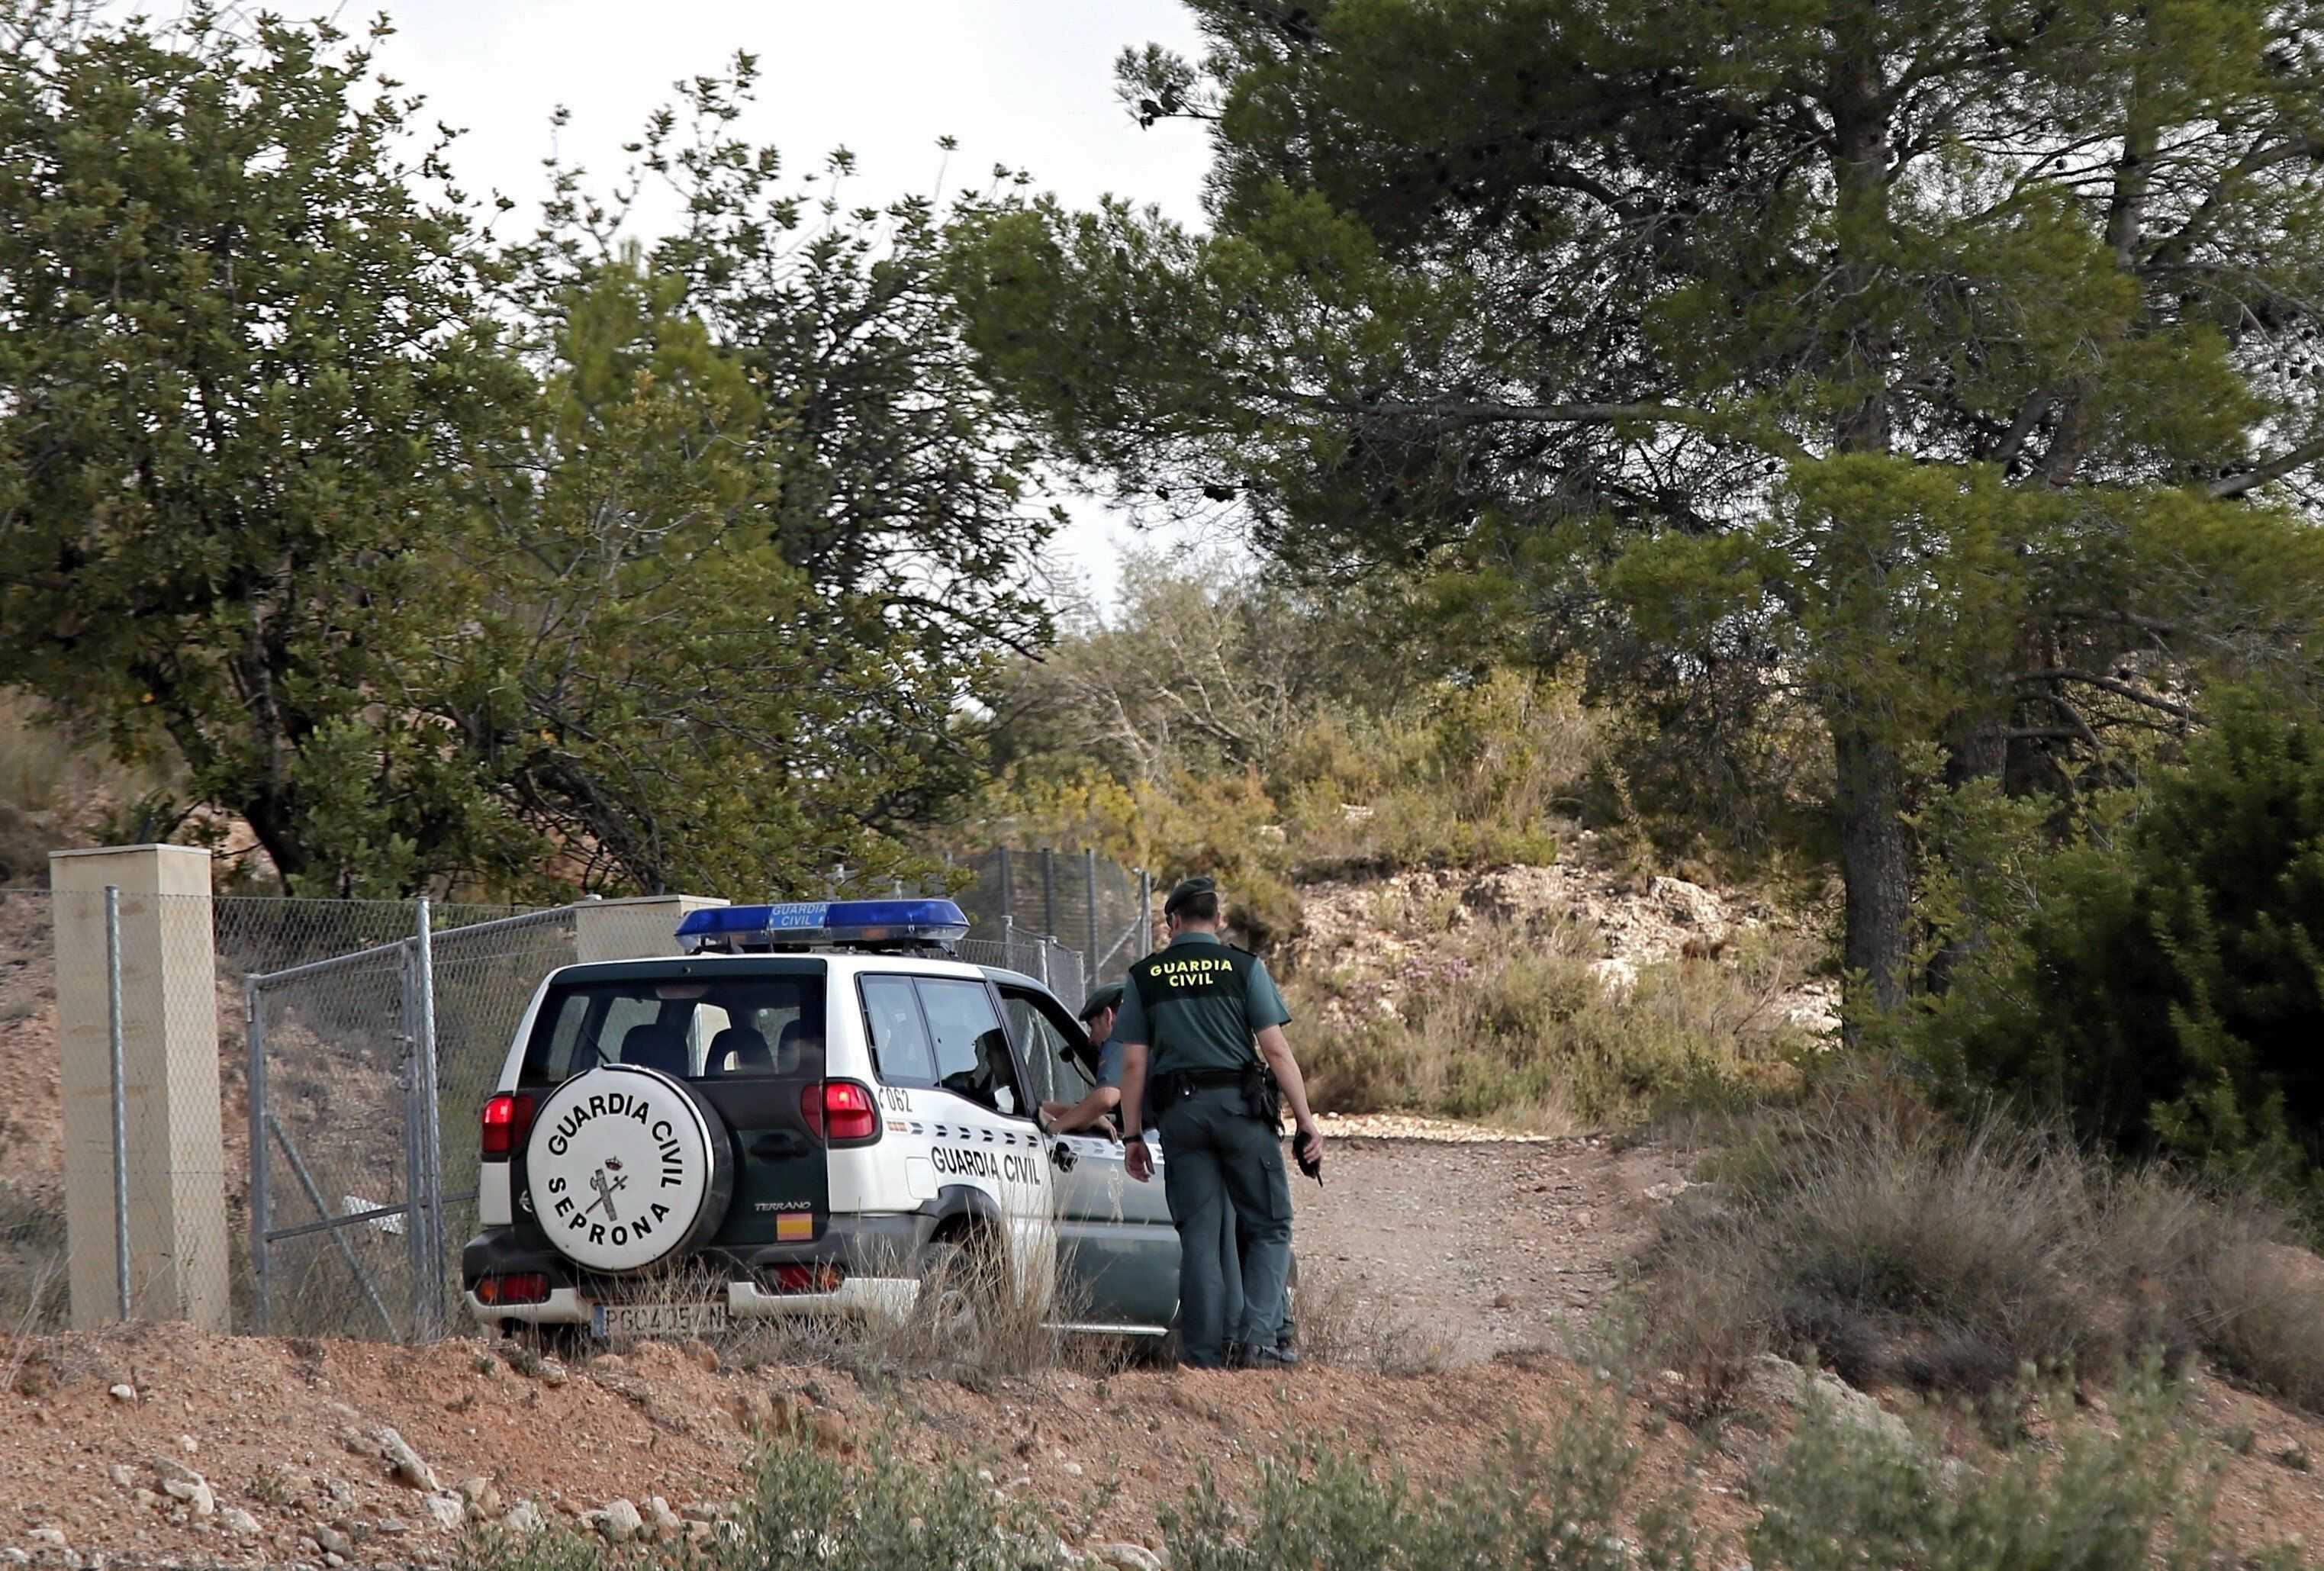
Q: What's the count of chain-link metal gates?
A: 1